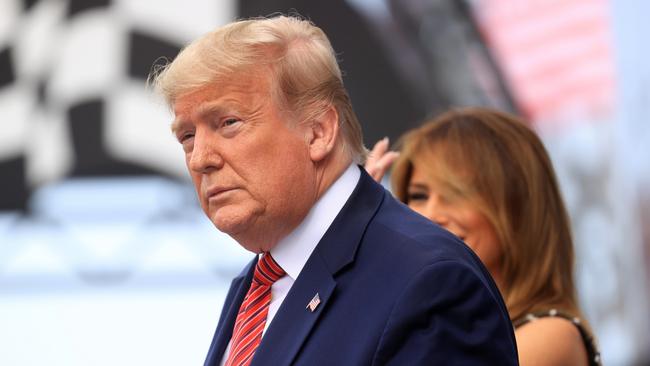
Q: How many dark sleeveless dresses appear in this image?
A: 1